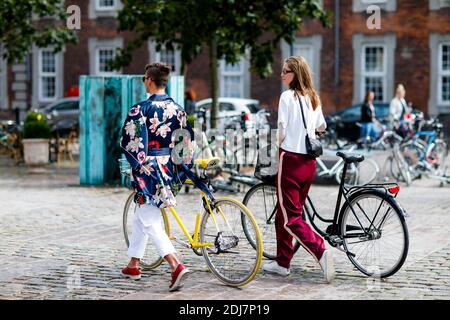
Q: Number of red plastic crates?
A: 0